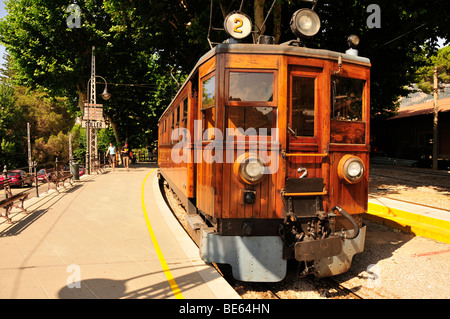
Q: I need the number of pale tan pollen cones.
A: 0